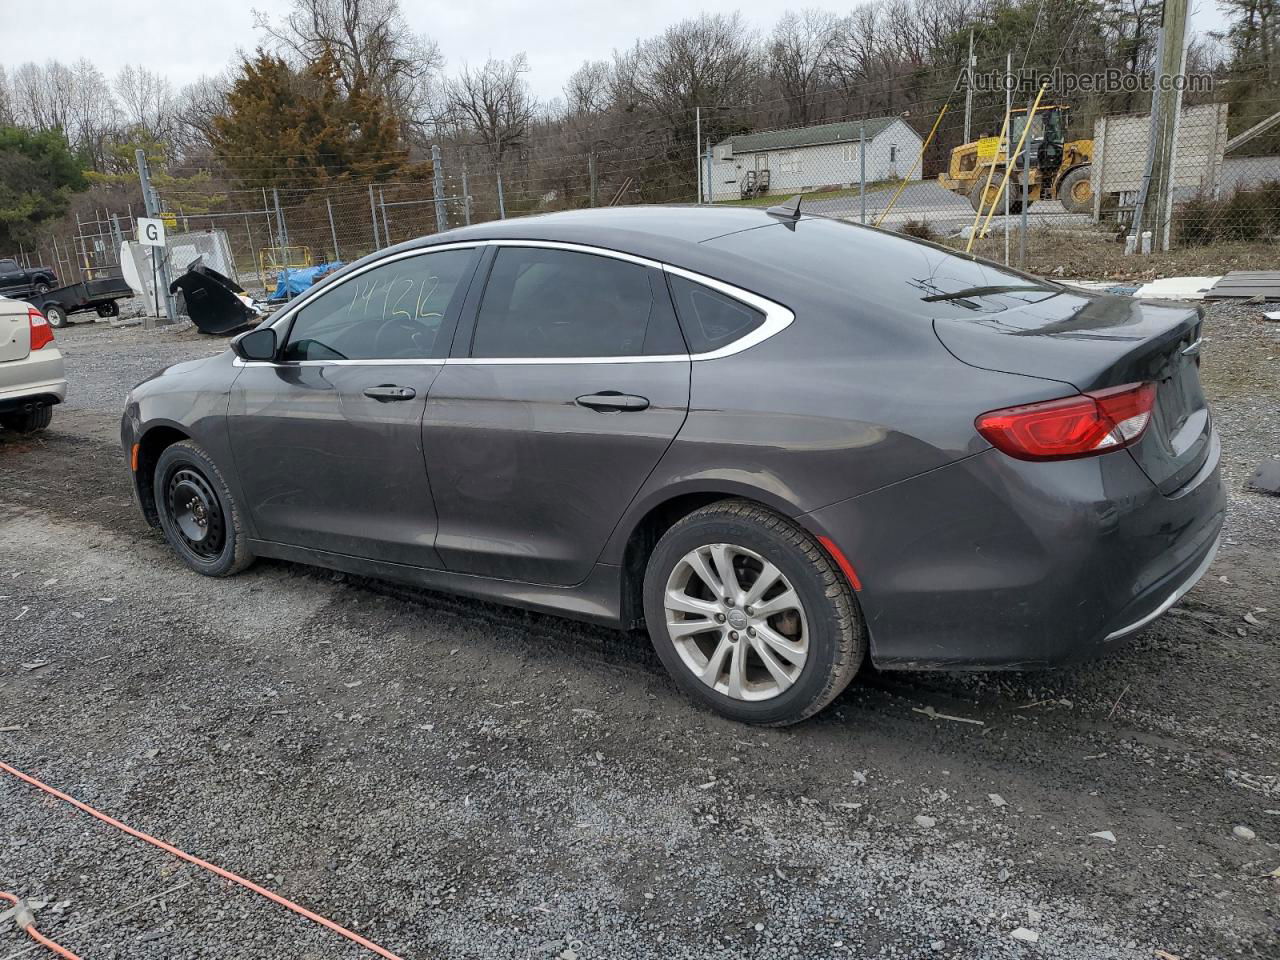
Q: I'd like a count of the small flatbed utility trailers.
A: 1